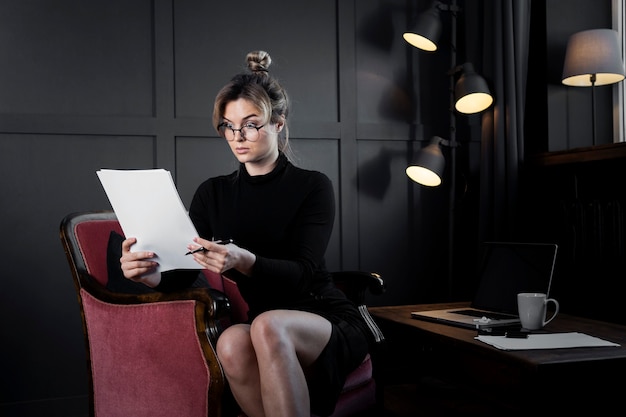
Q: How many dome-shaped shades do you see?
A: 3